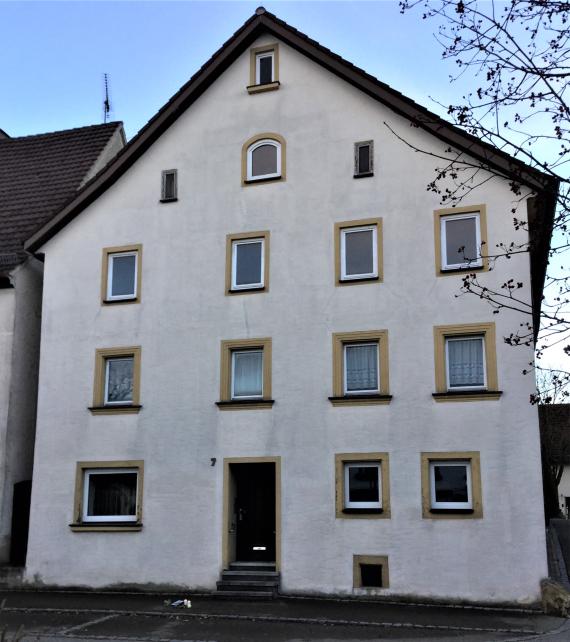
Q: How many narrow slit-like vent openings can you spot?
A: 2